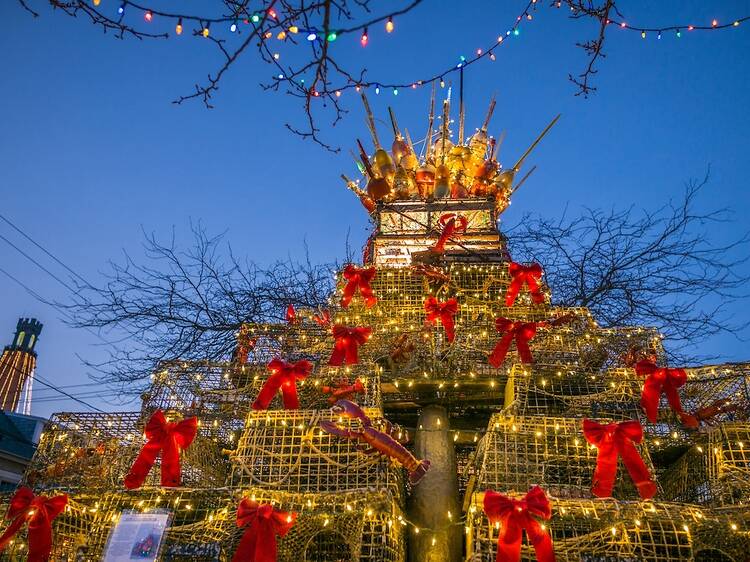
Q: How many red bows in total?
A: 12